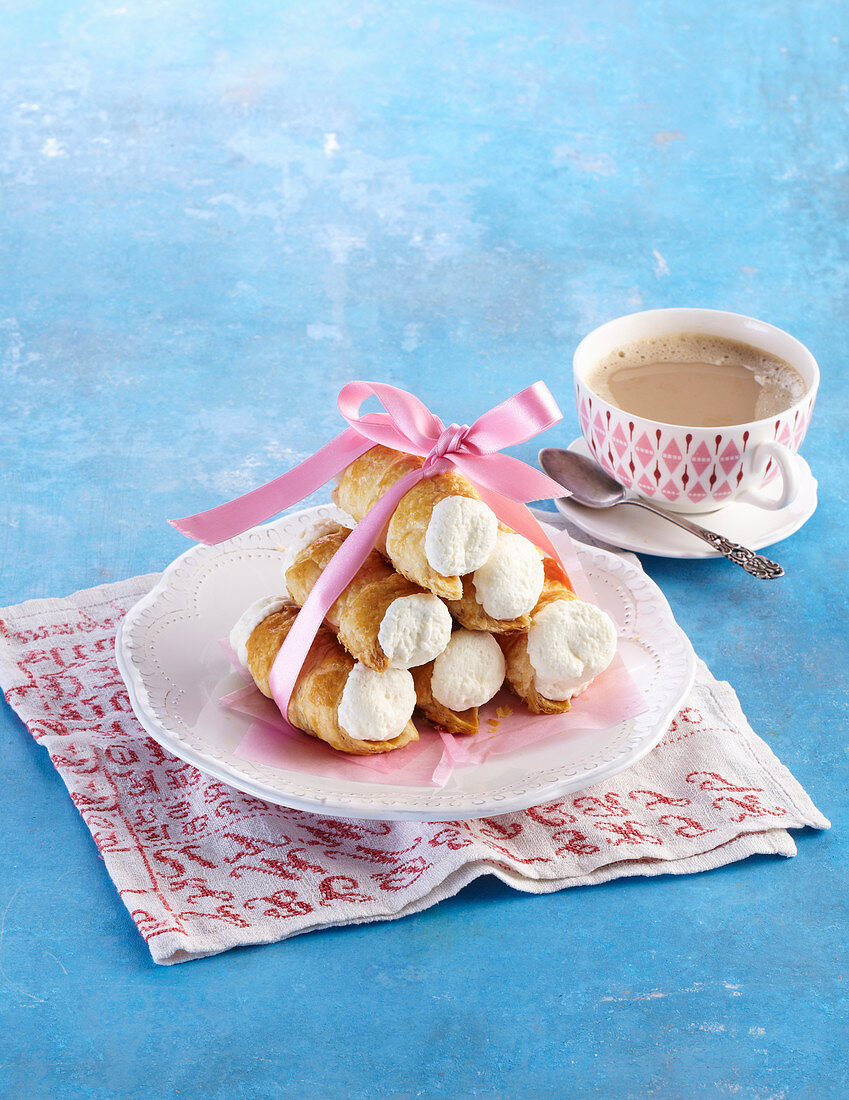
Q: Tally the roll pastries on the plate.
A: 6